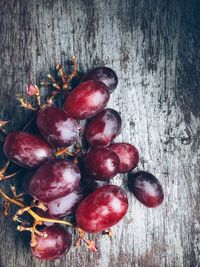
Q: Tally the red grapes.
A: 13